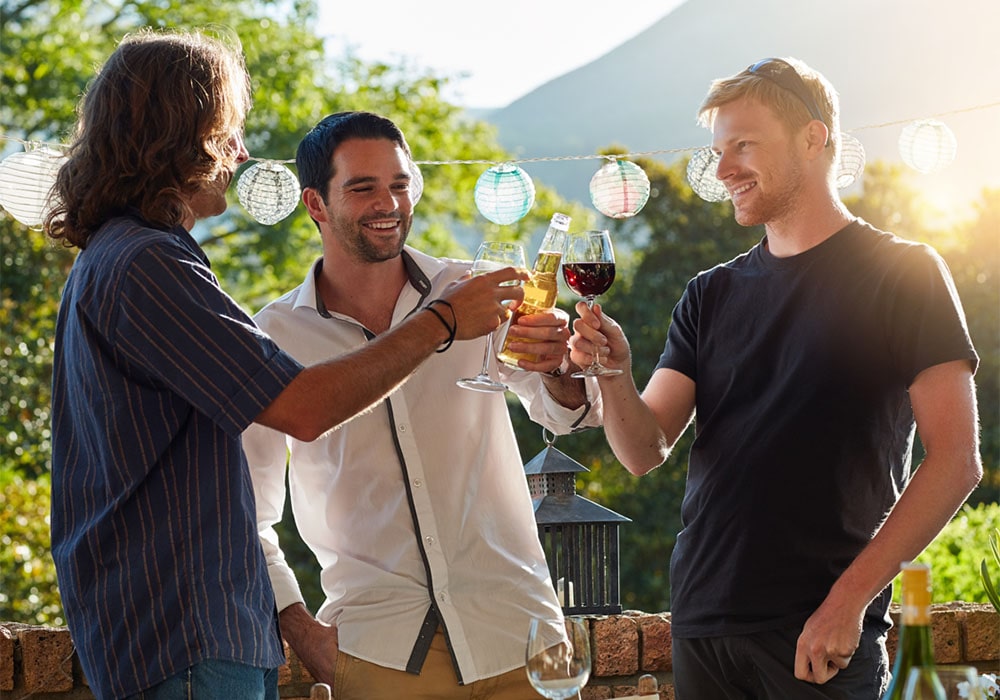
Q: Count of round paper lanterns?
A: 8